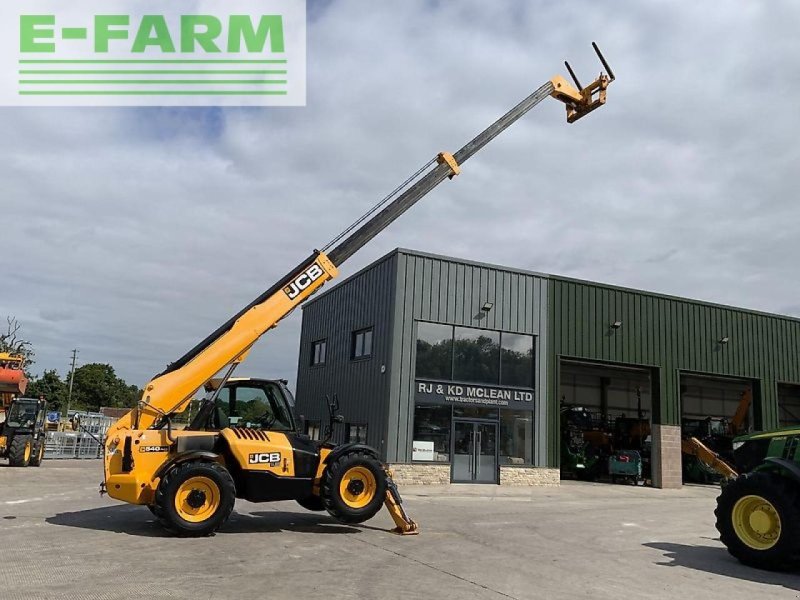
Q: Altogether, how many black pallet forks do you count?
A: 2